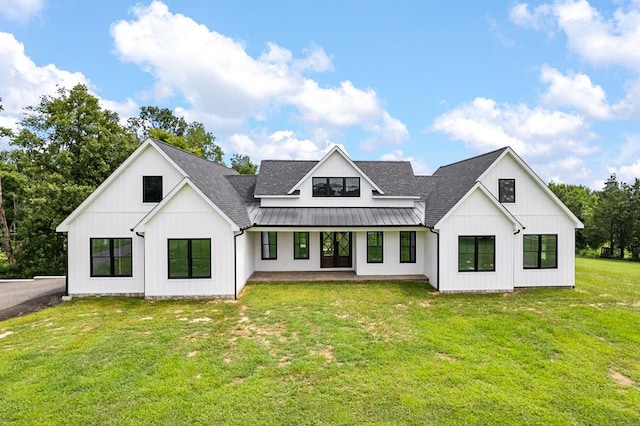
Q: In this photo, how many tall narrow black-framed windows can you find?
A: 4